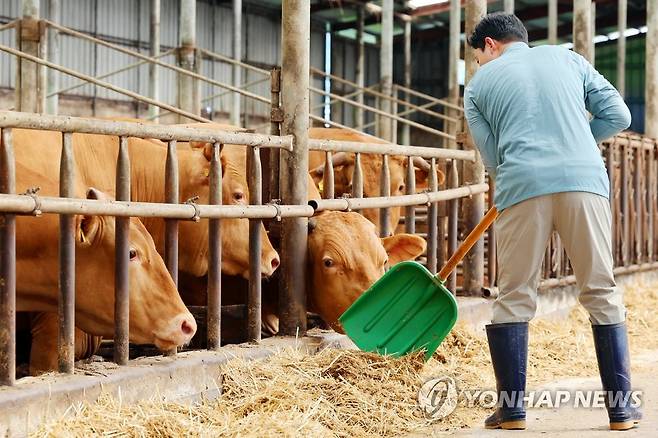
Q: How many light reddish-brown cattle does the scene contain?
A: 4